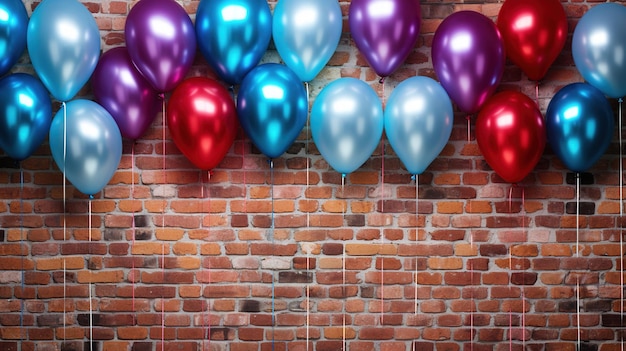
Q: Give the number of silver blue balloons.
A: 6